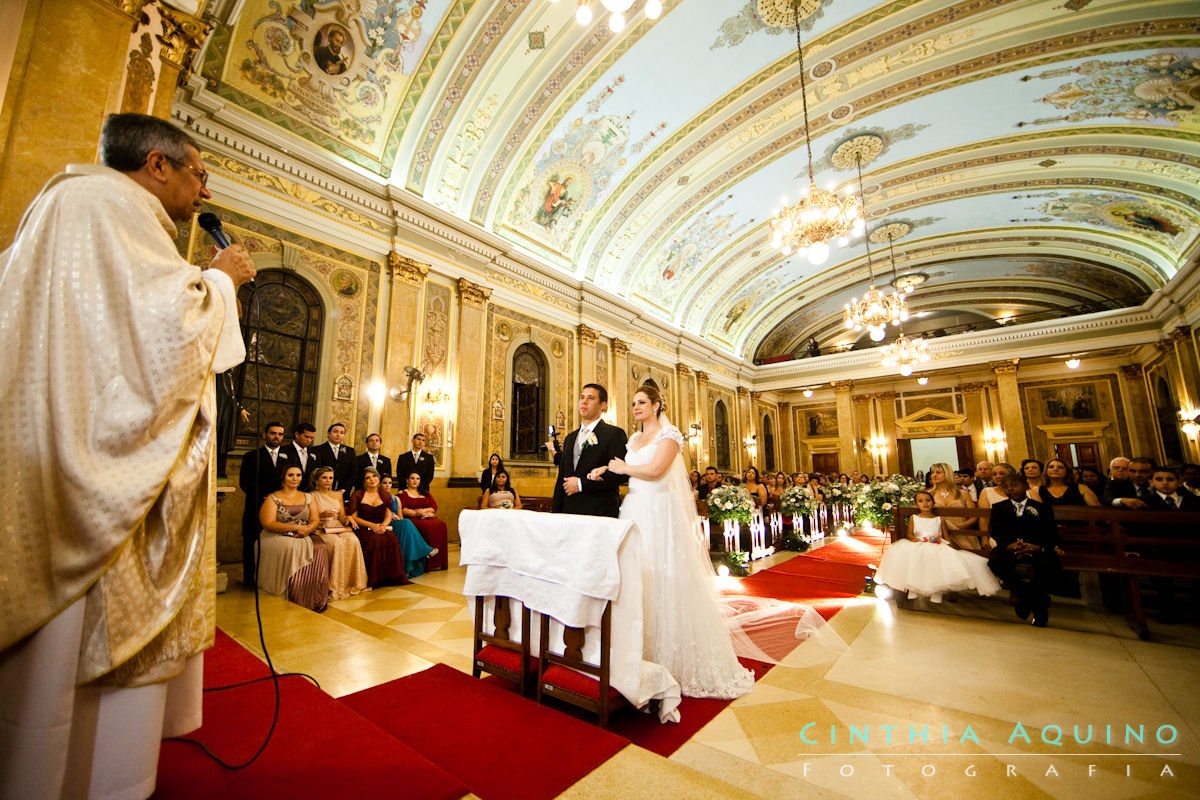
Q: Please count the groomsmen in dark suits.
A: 5